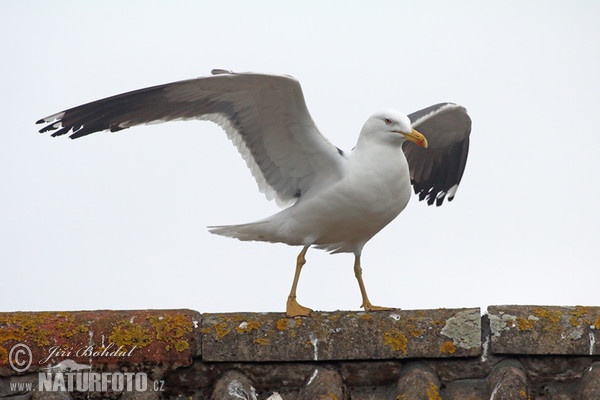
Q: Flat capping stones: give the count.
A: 3